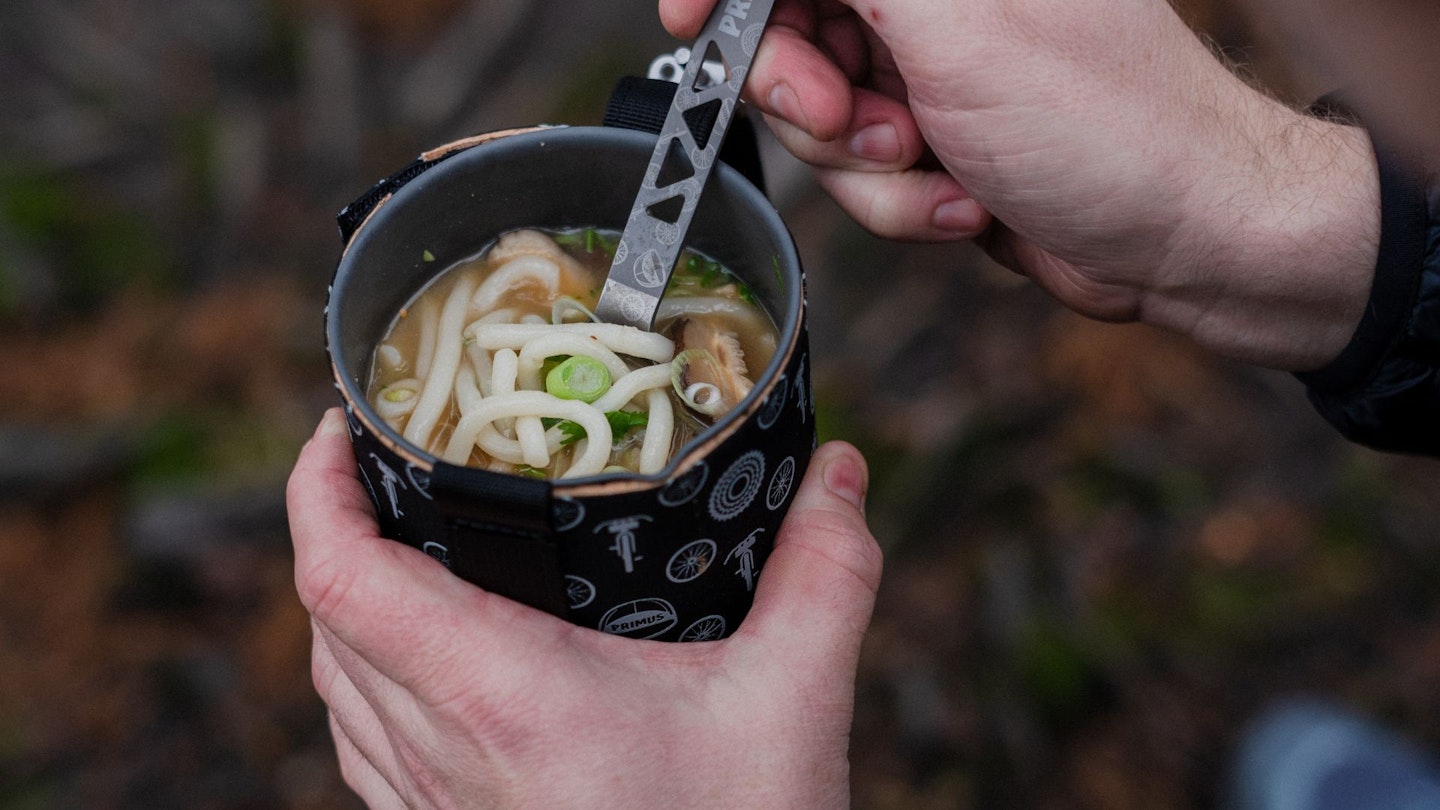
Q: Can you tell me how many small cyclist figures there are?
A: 4